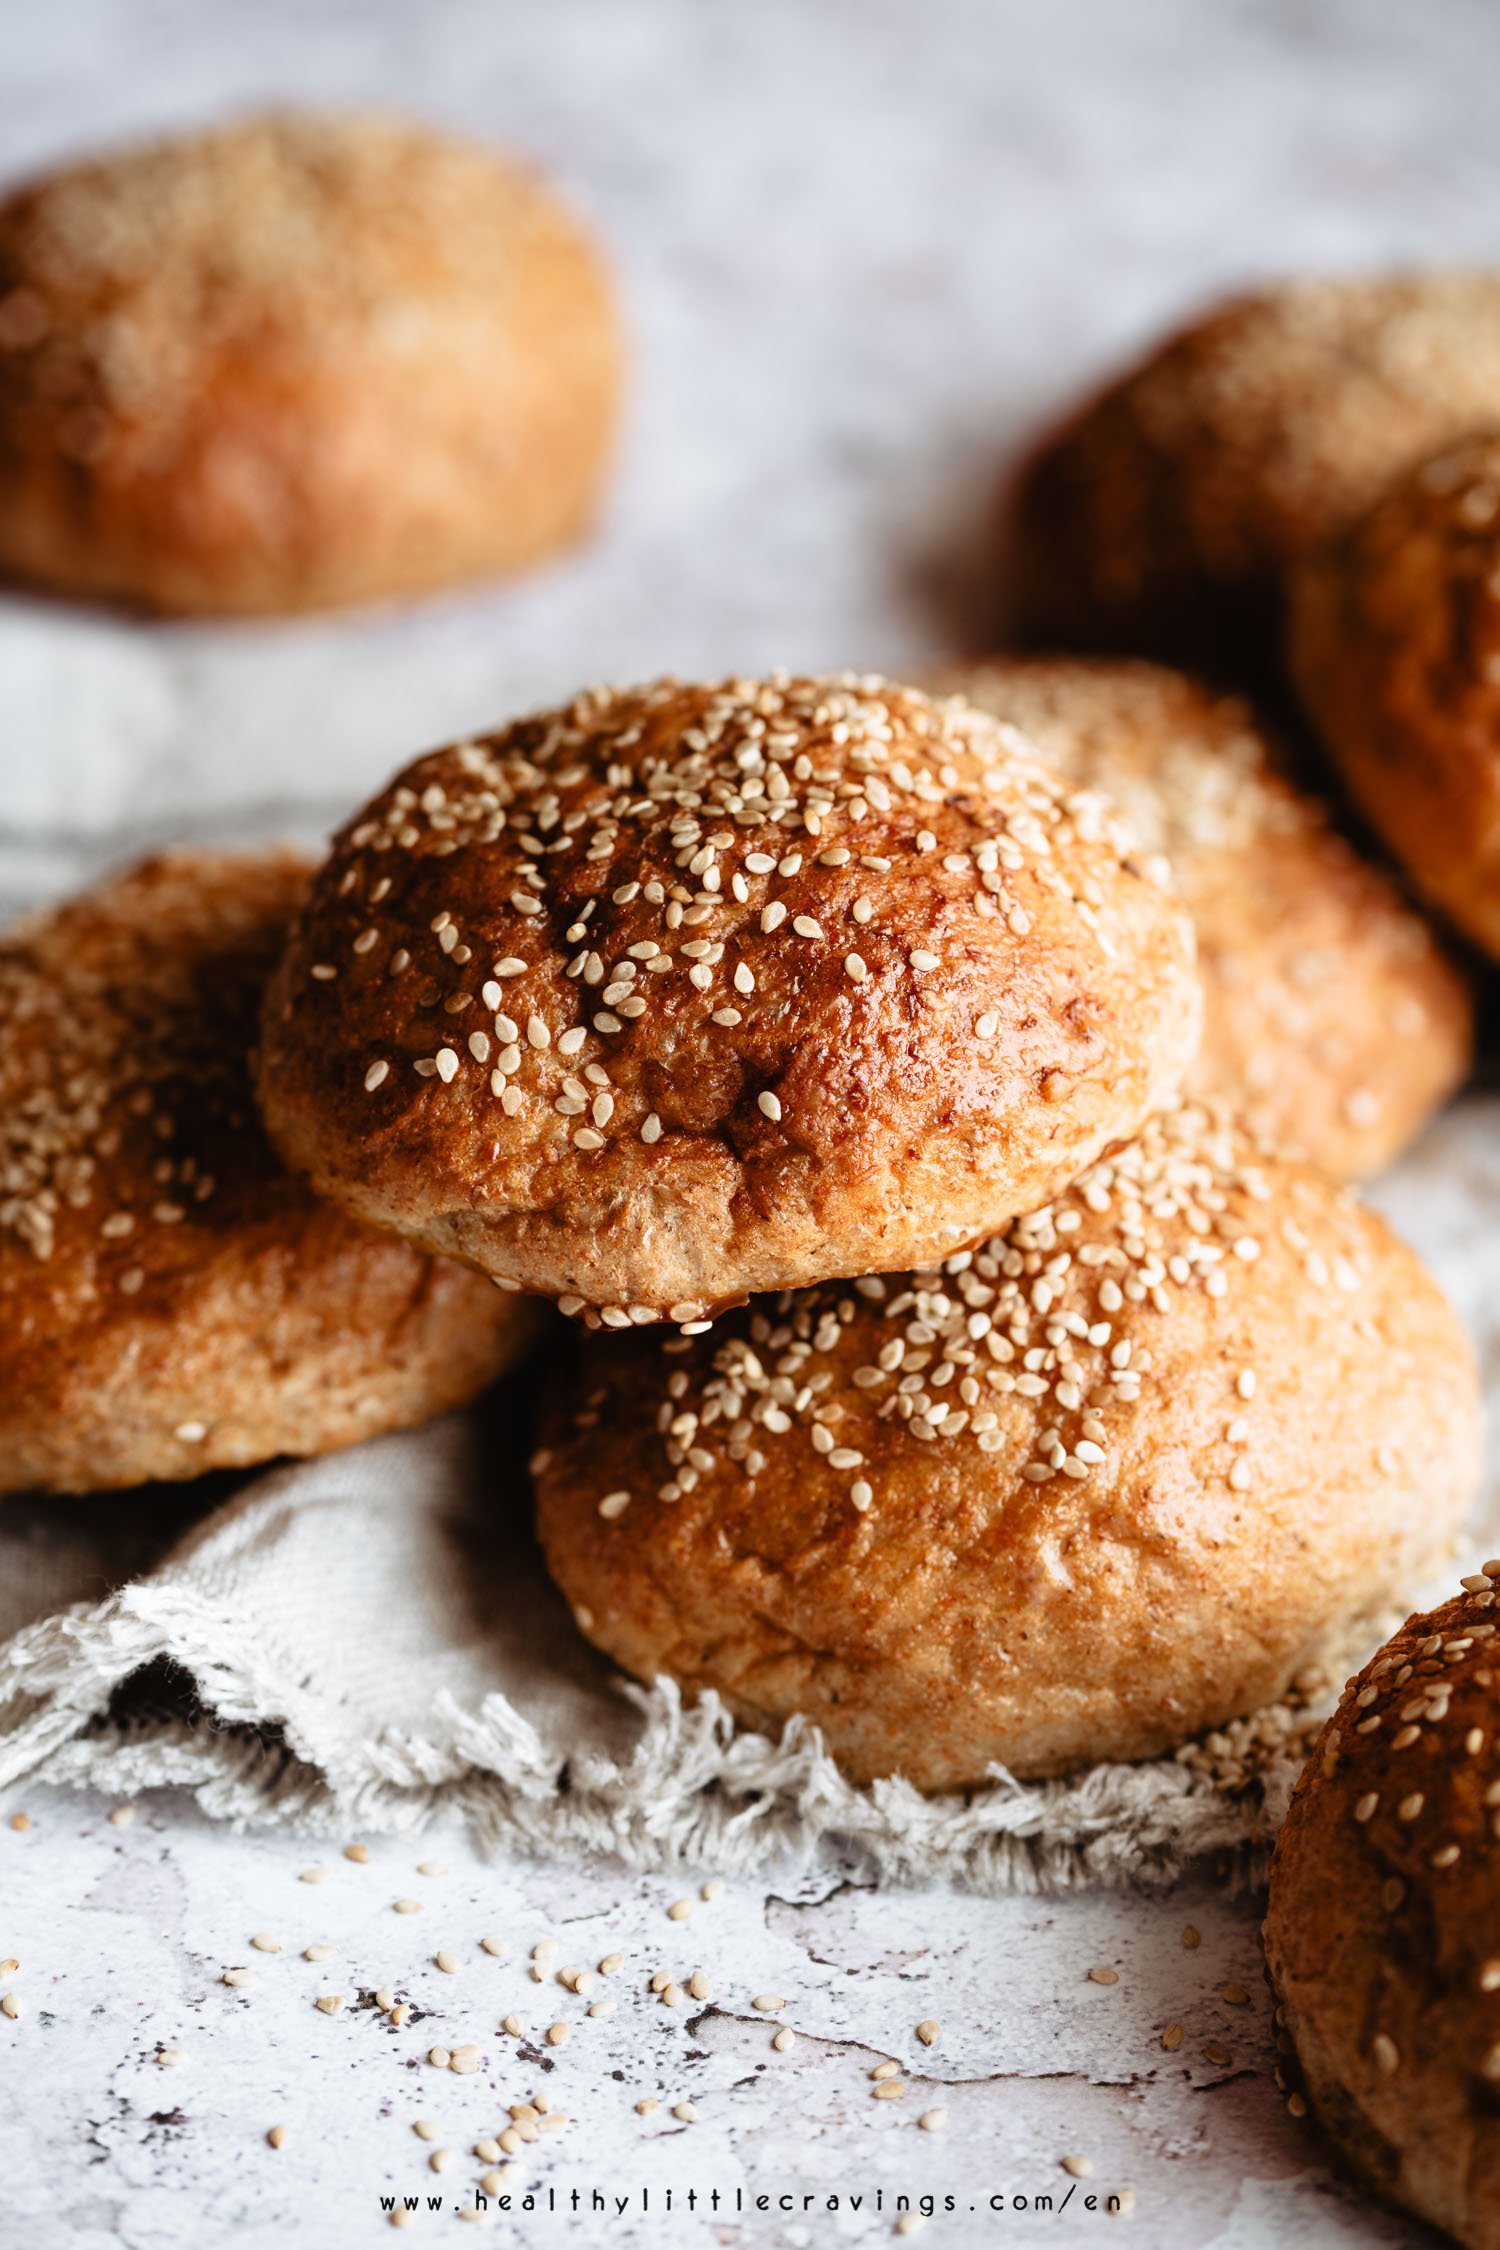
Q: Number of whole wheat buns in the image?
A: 8